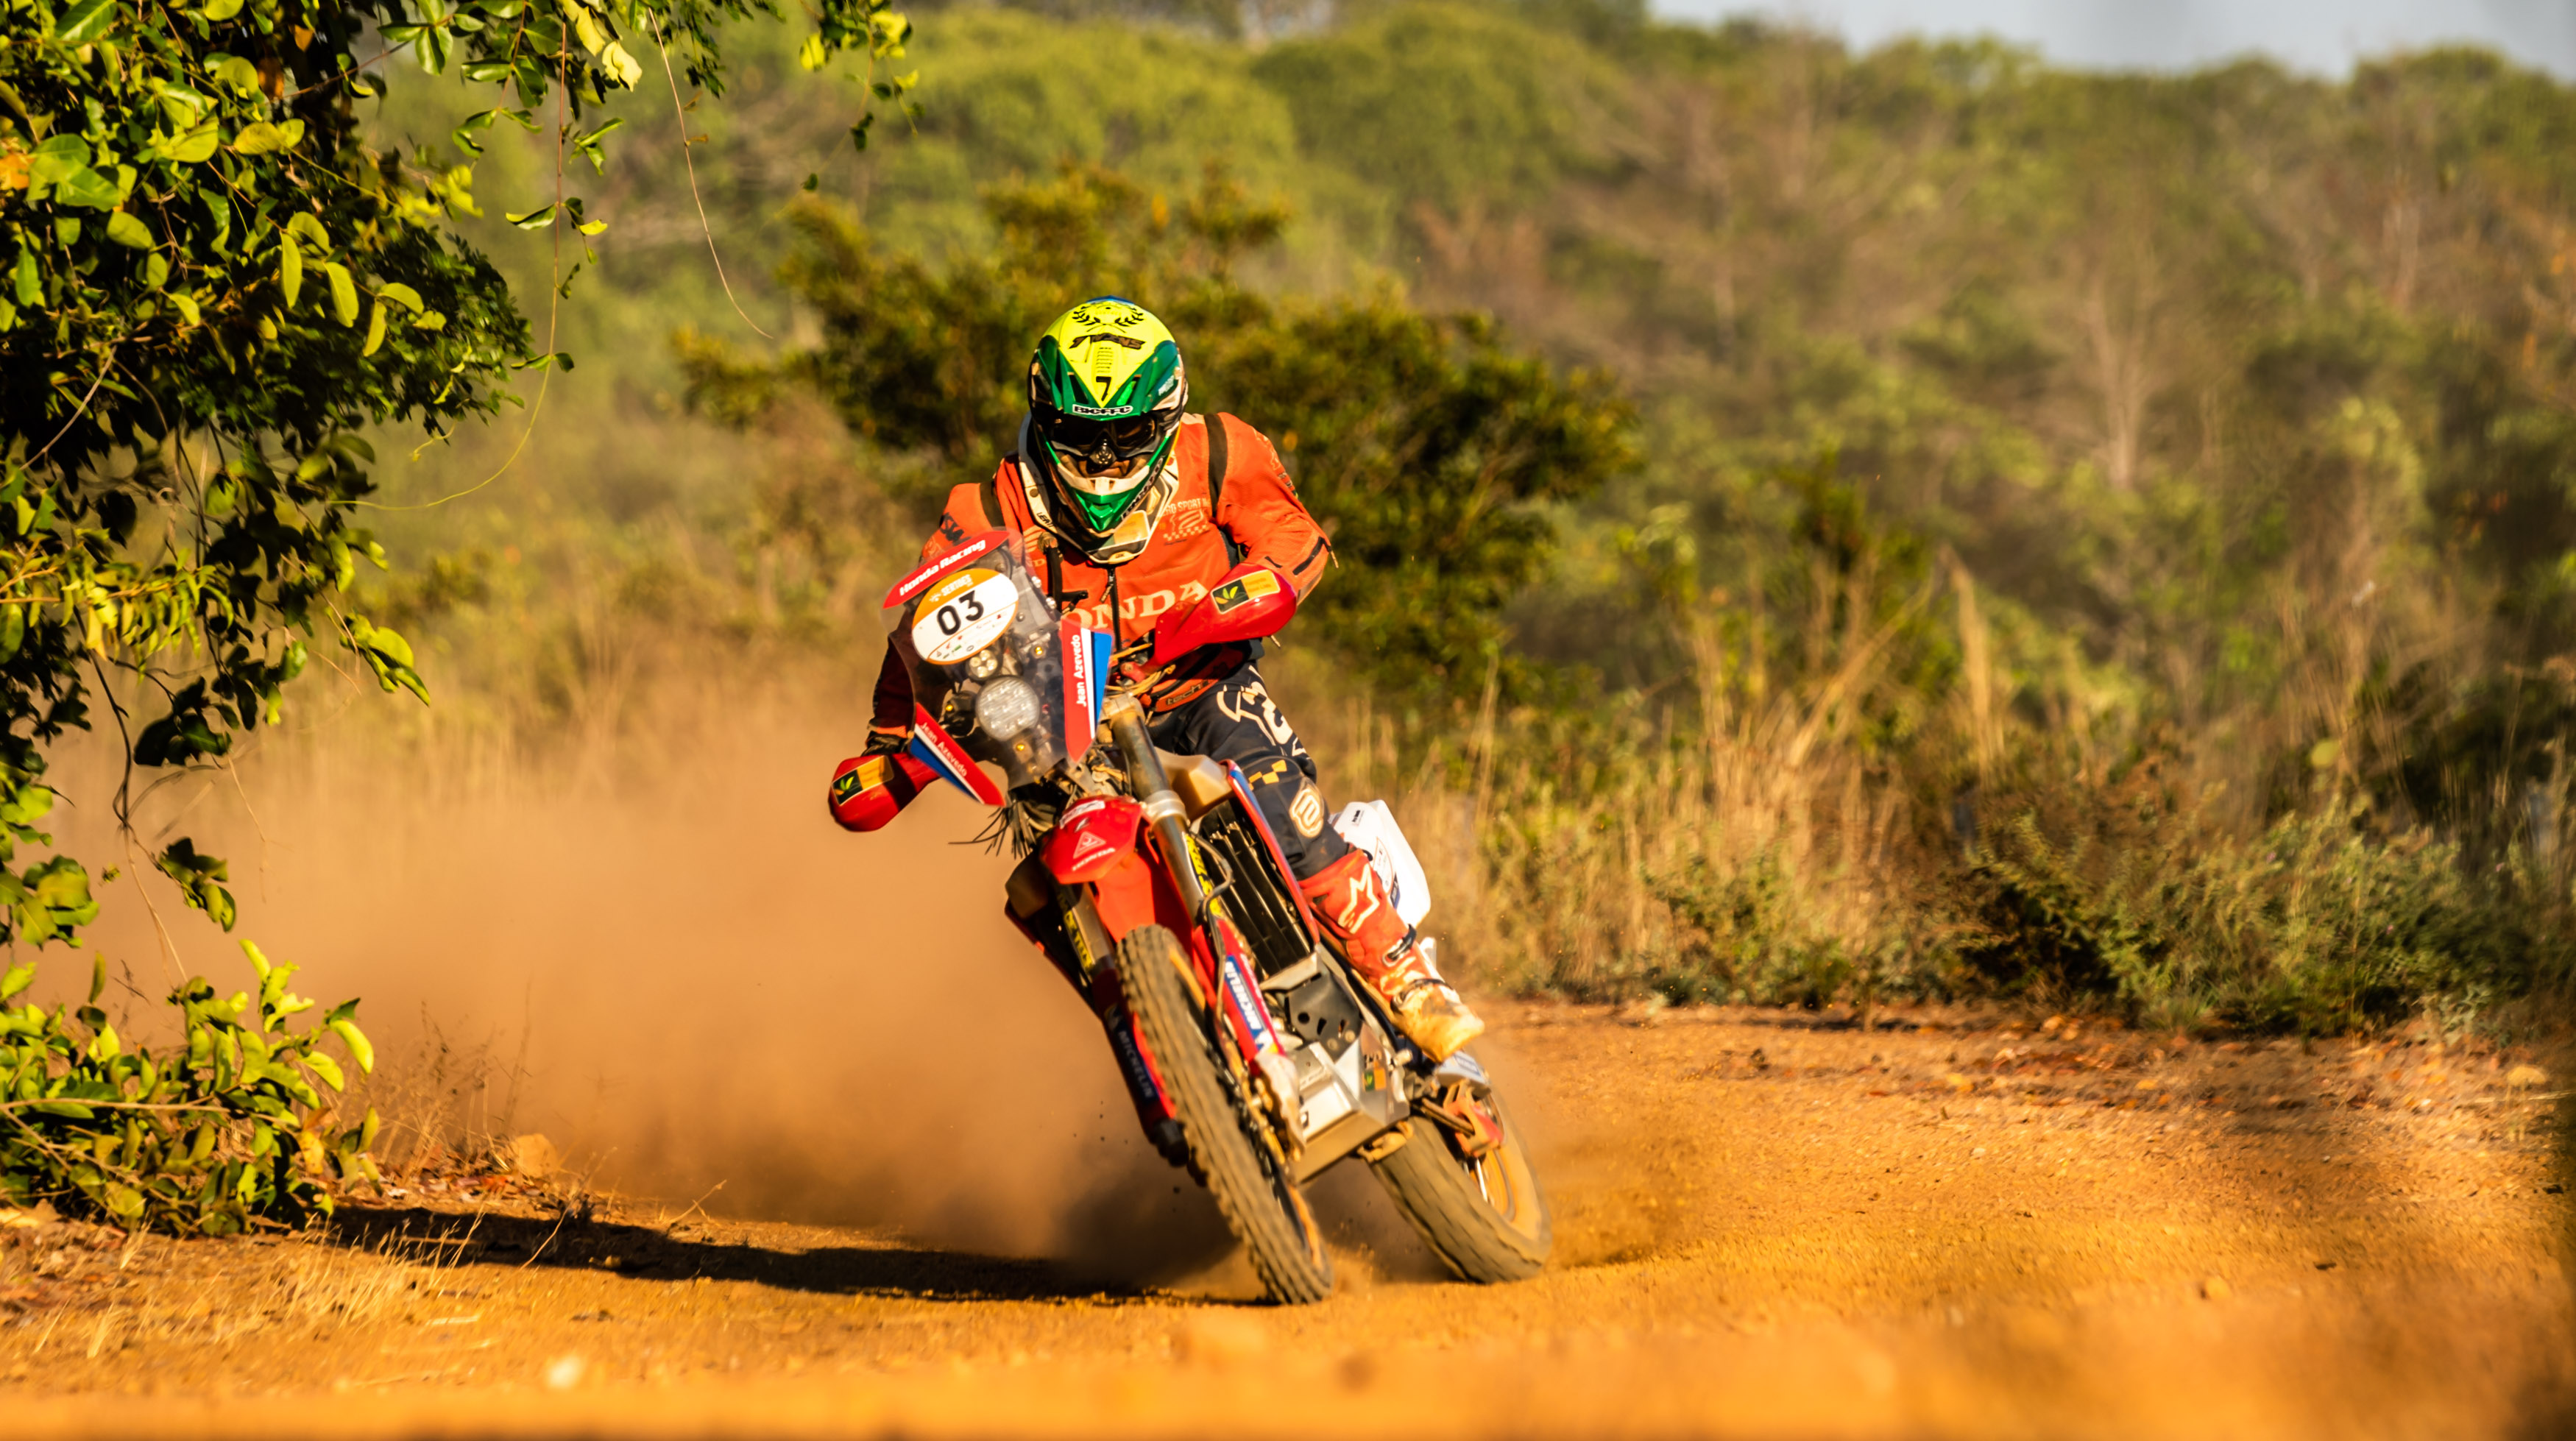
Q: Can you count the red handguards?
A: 2